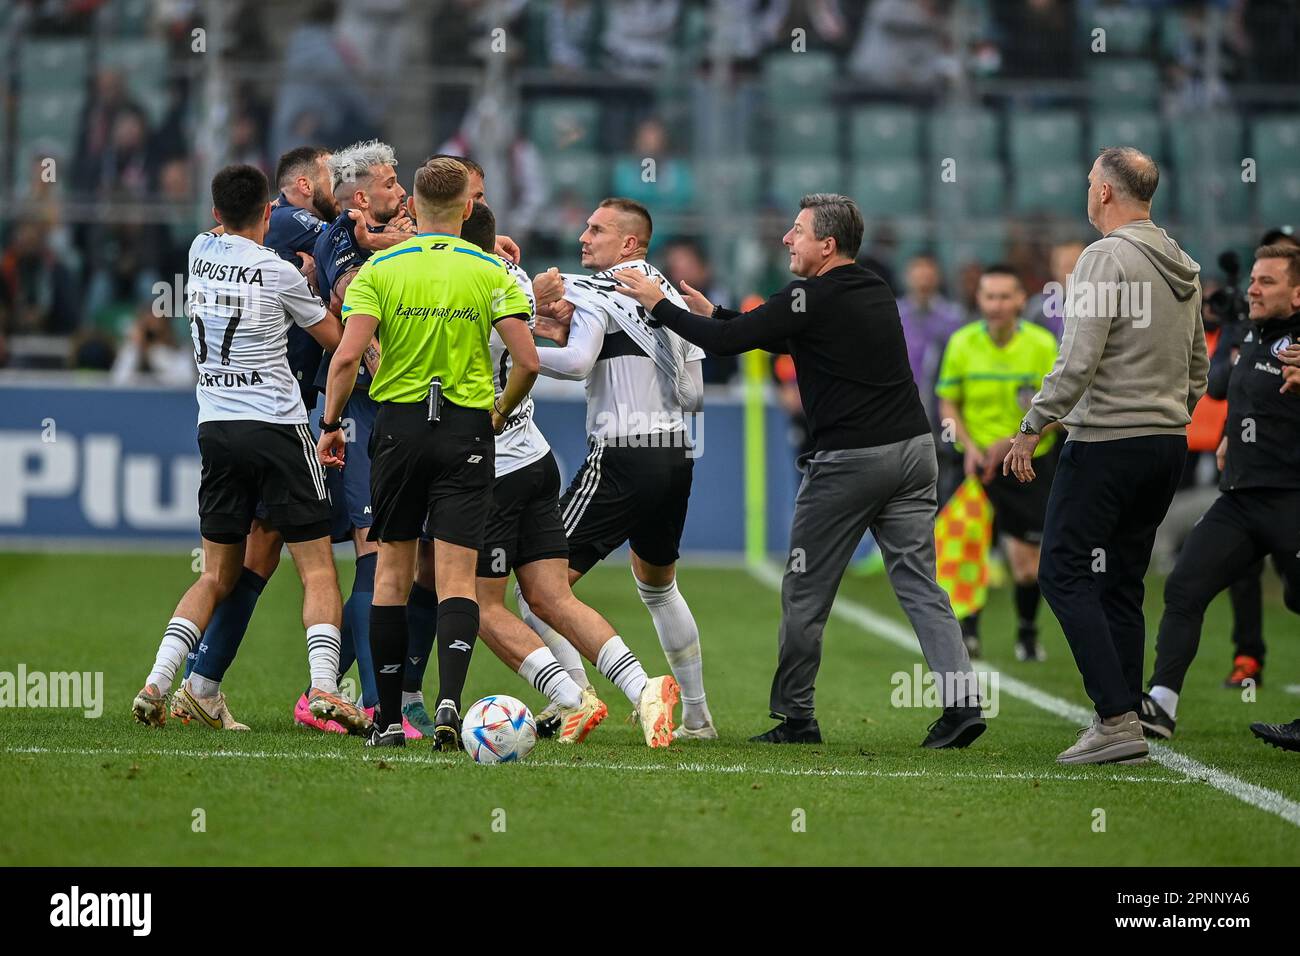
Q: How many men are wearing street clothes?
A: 2